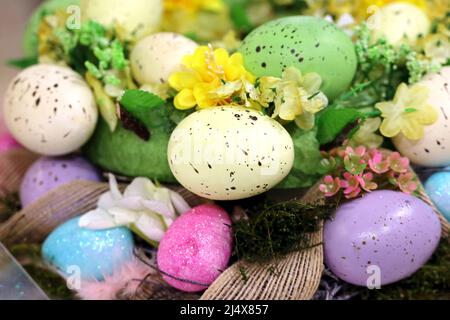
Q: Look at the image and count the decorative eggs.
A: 12